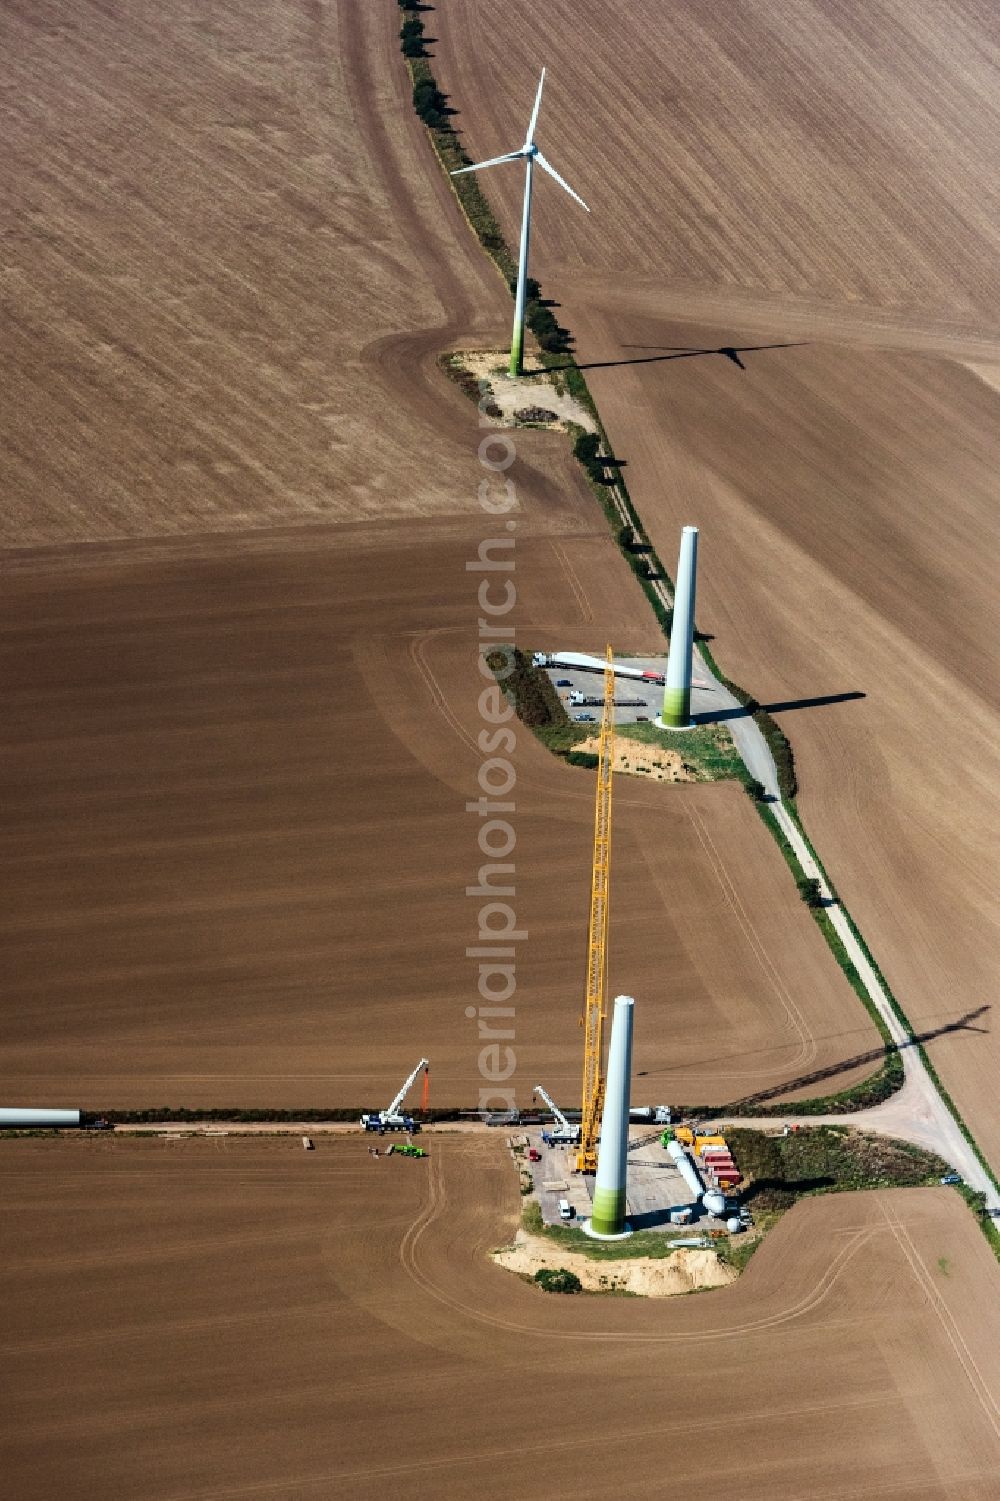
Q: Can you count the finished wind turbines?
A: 1